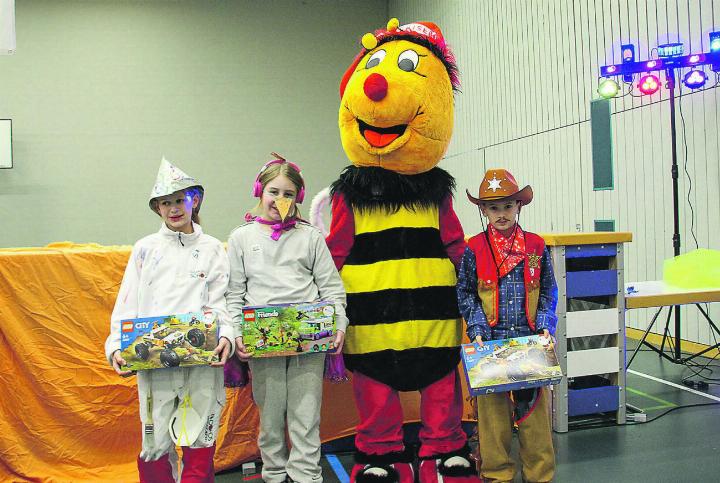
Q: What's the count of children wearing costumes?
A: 3